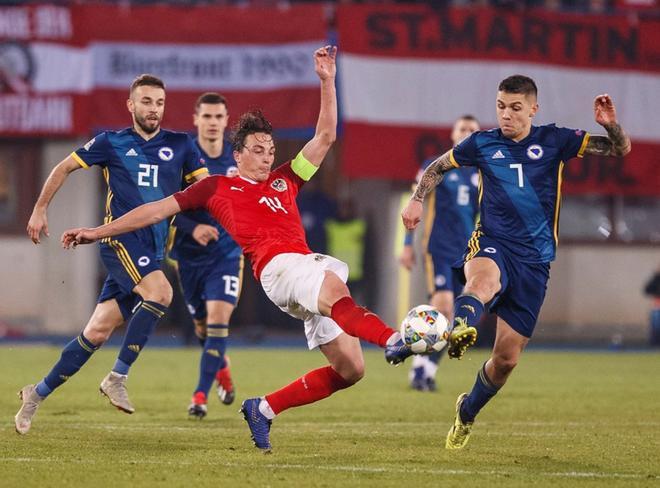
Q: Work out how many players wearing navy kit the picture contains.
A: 4